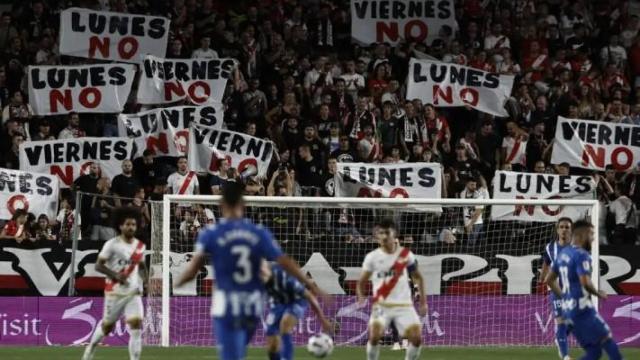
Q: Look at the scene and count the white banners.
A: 12